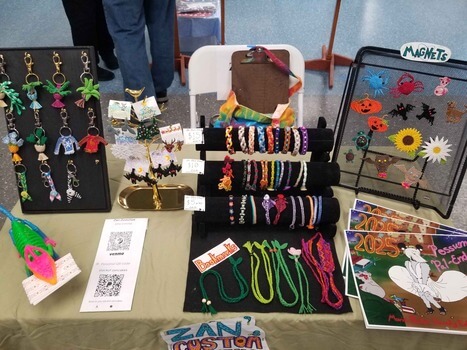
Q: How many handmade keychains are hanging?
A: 11